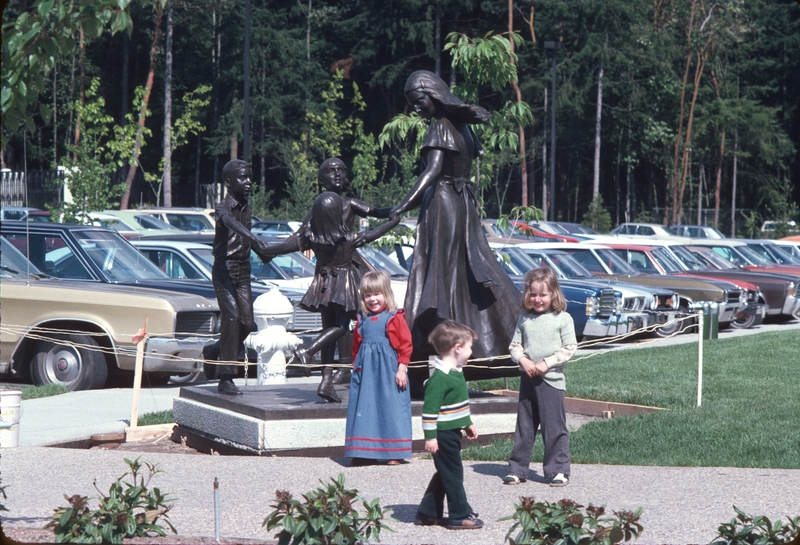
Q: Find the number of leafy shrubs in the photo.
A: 4